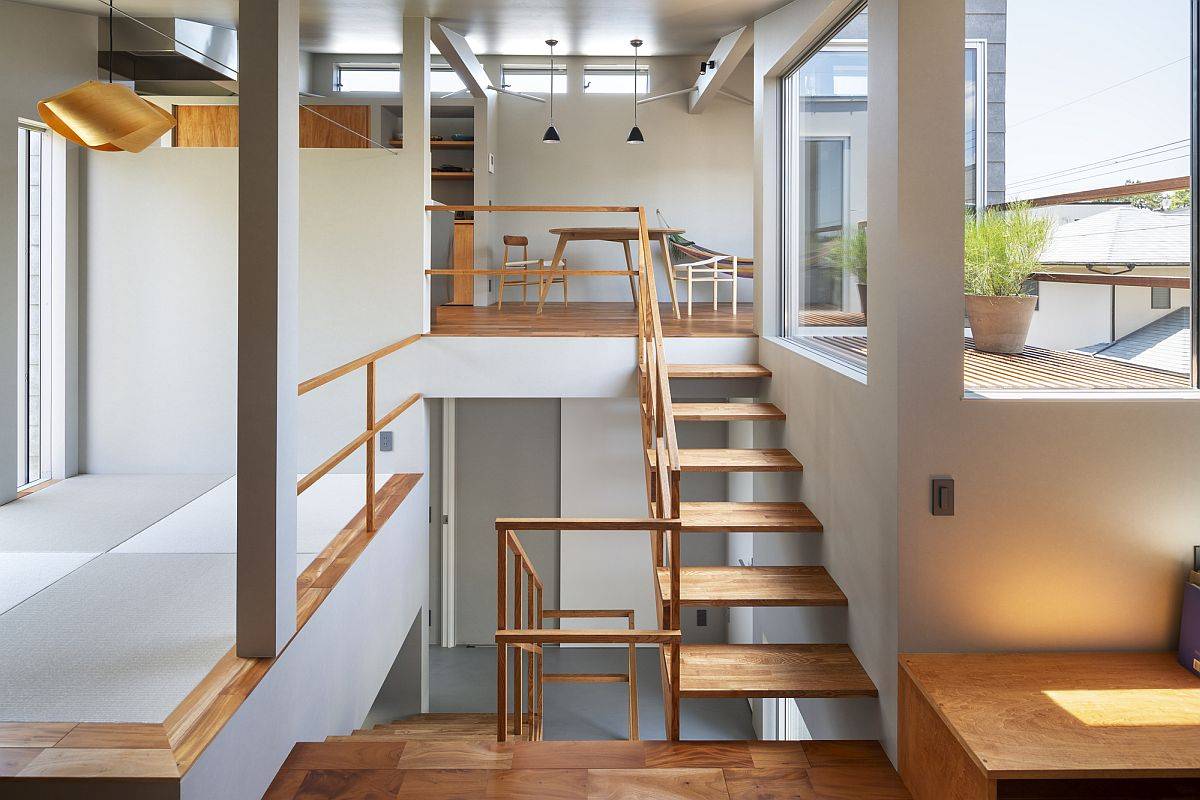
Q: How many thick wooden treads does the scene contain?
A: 6